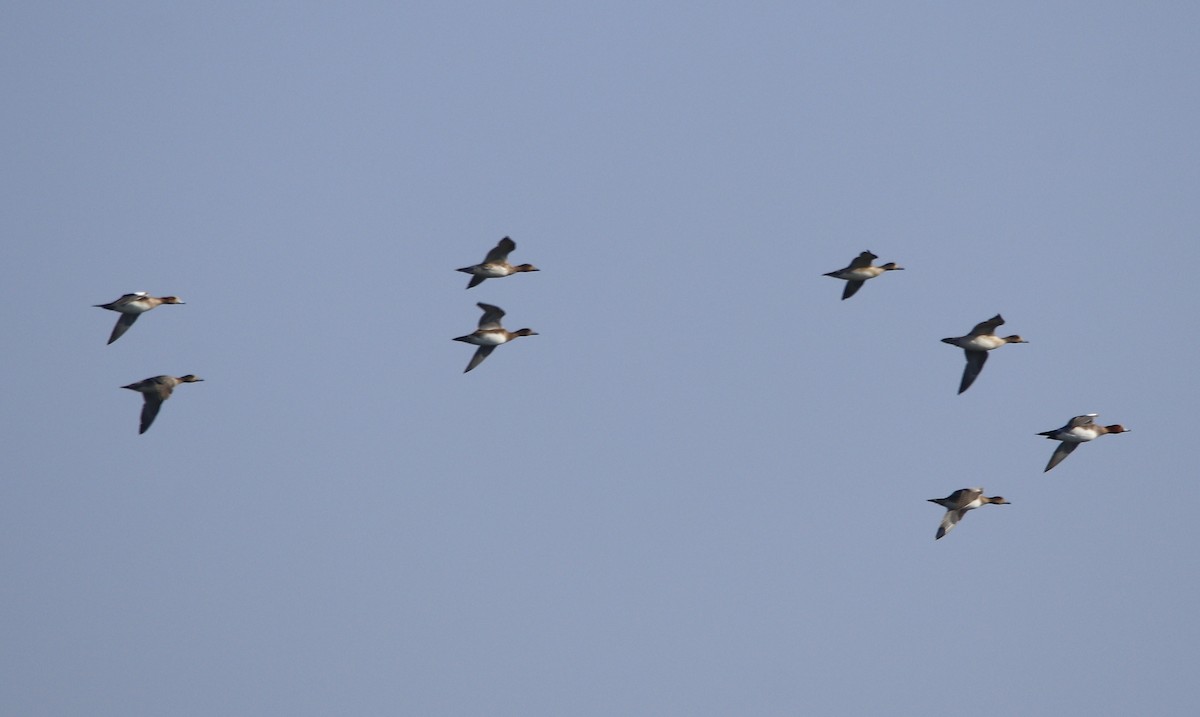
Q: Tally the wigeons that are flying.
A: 8